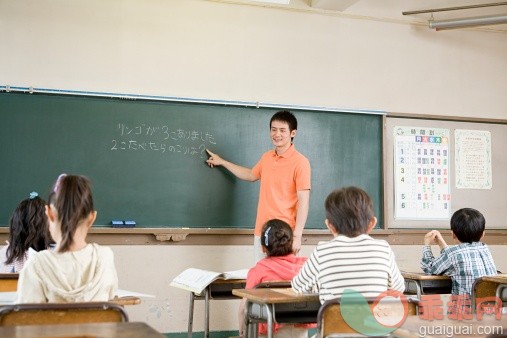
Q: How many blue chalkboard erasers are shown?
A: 2